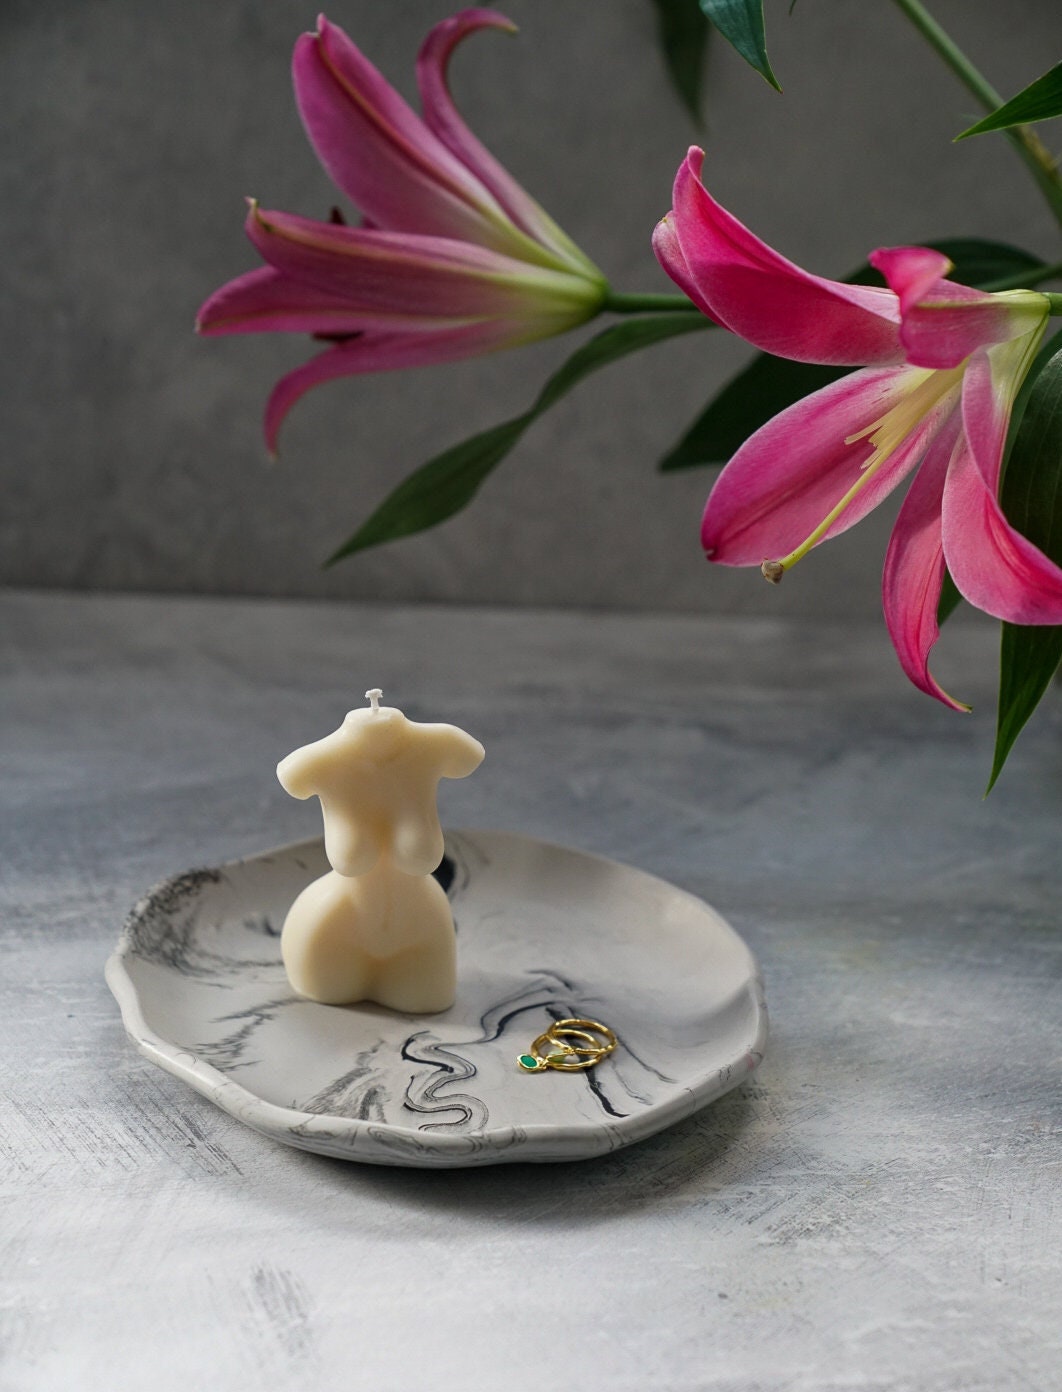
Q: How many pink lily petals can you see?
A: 11